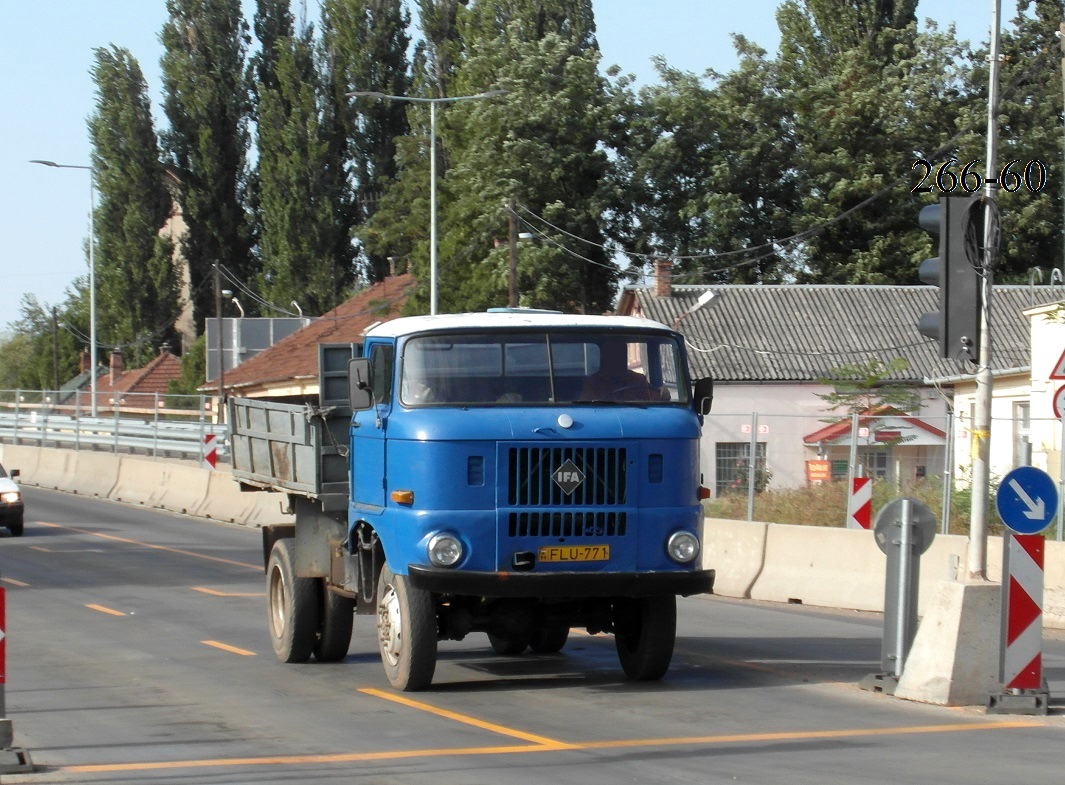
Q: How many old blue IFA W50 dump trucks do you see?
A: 1